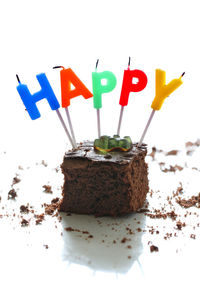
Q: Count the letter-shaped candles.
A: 5